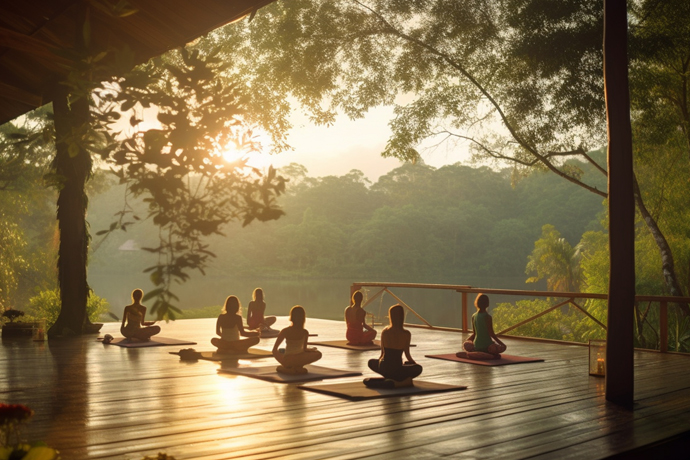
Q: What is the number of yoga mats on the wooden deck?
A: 7